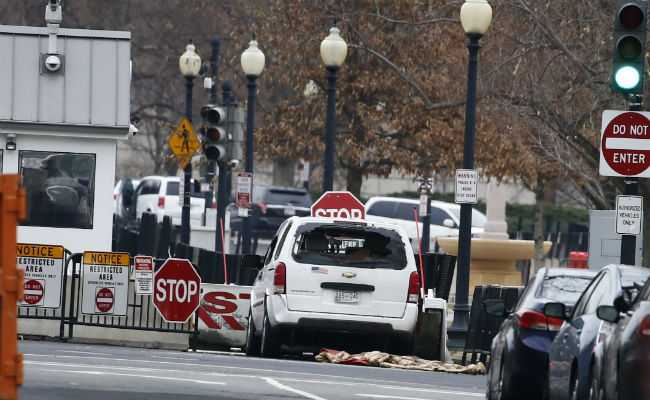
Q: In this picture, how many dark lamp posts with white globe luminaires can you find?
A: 4